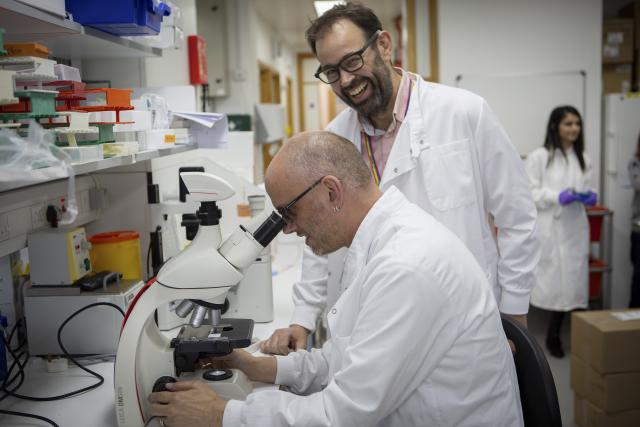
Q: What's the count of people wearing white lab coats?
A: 3